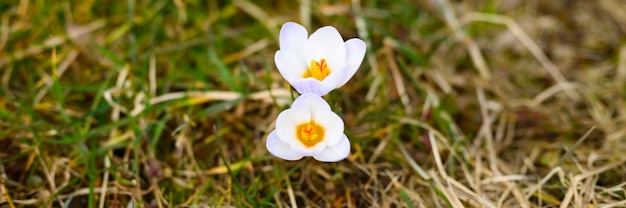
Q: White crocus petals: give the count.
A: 12